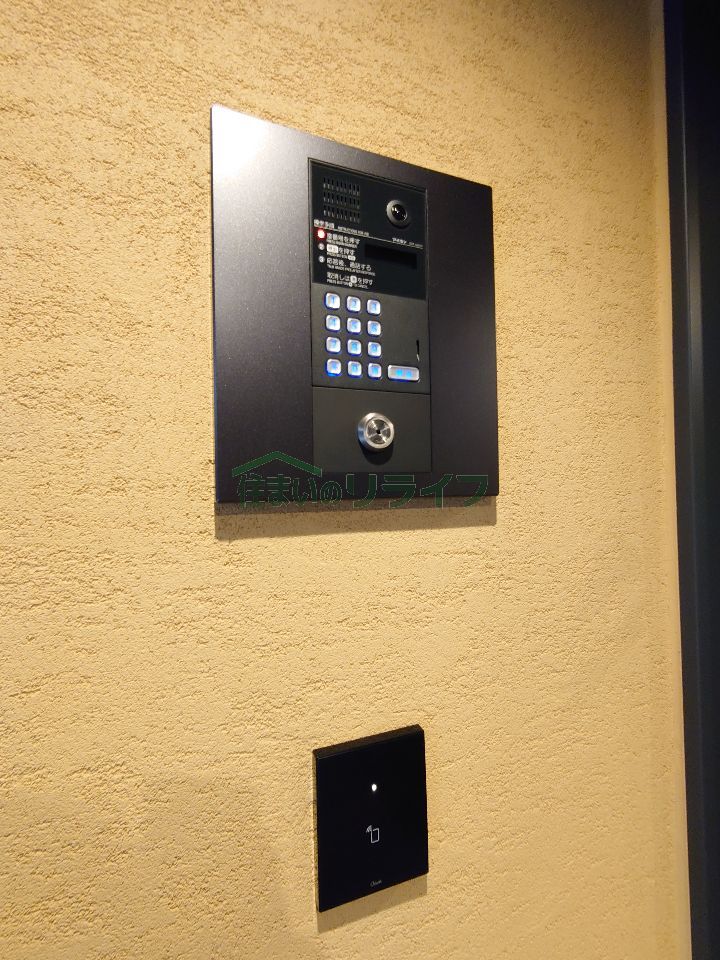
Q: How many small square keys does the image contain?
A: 12